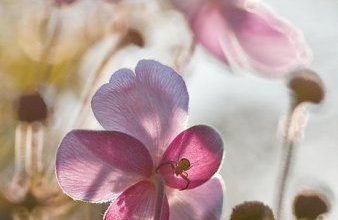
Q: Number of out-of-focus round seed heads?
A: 5